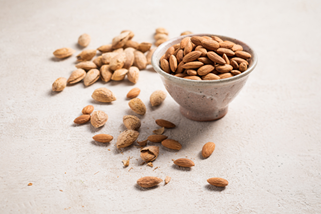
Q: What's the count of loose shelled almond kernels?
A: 11